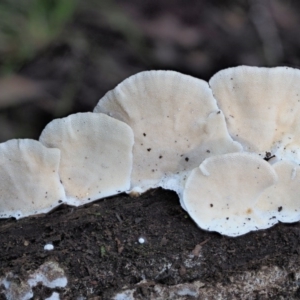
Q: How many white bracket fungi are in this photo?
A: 6